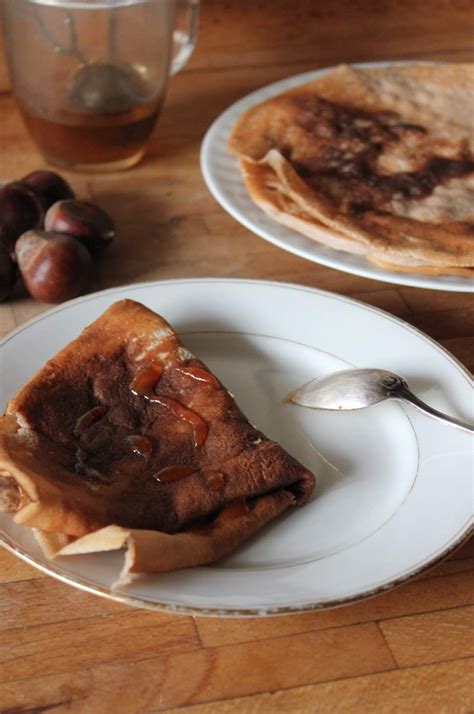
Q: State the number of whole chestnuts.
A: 5